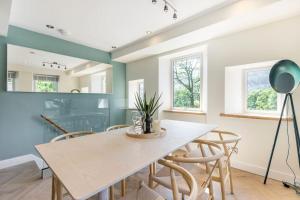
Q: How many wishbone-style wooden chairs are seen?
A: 5